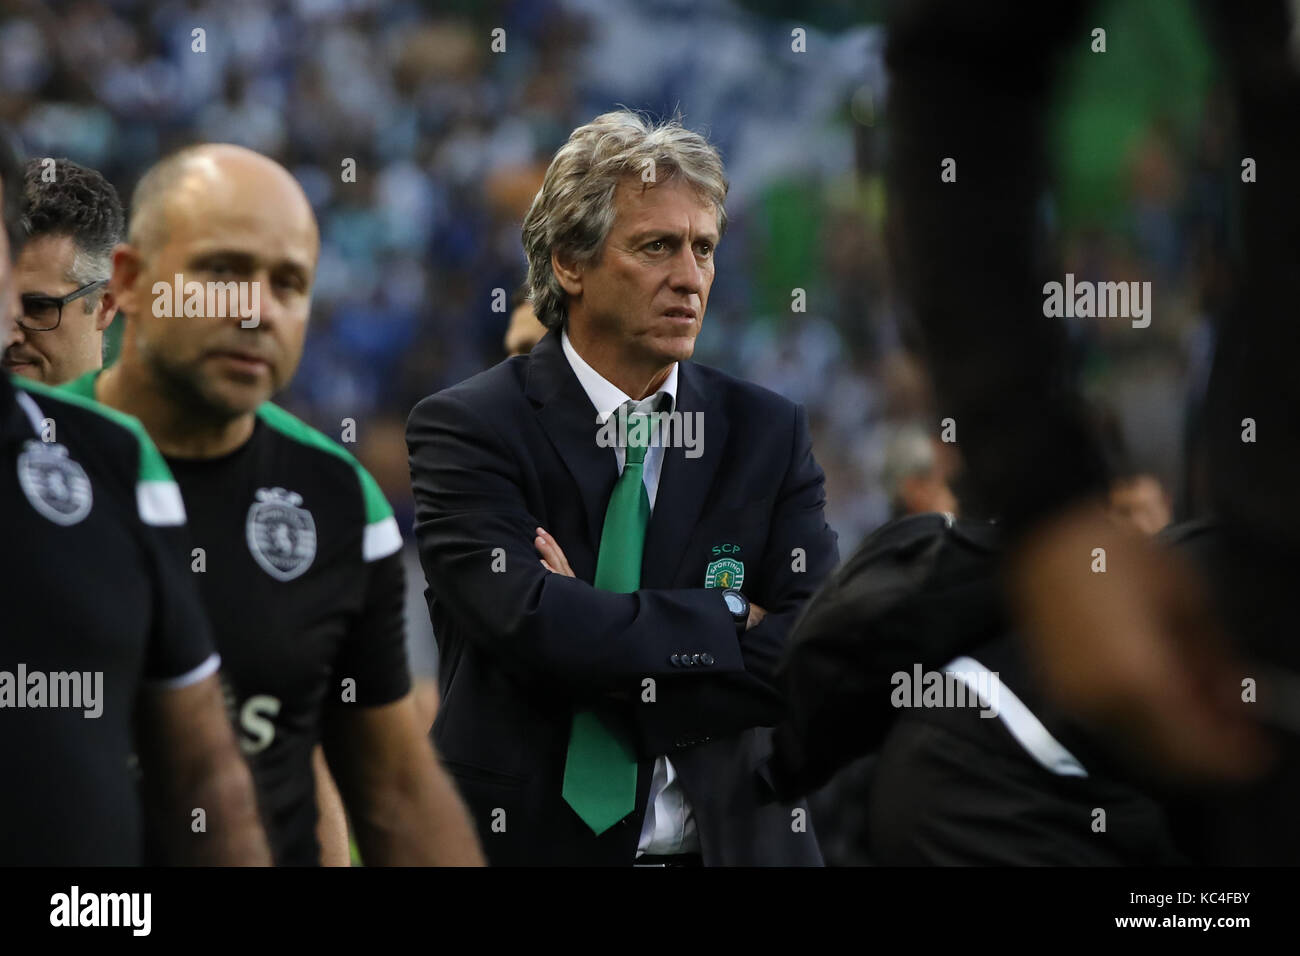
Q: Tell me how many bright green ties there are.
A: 1